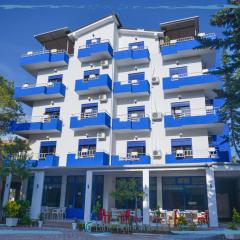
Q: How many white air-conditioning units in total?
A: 6